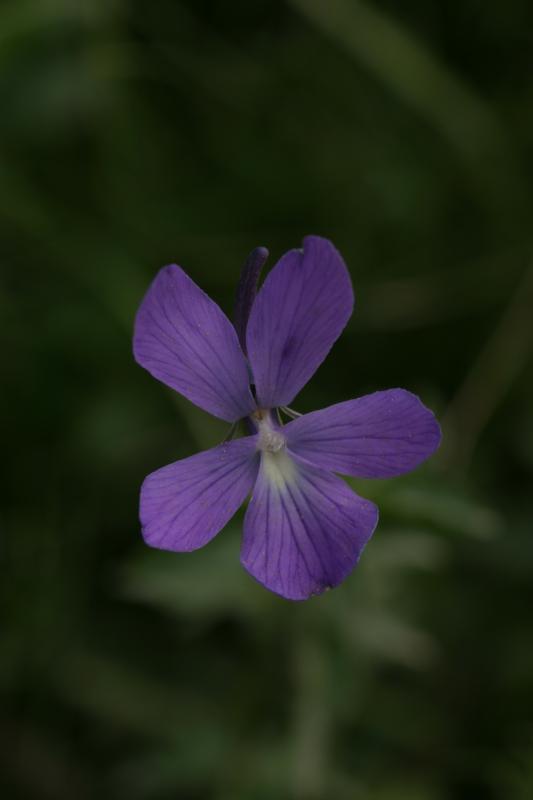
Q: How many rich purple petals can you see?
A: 5